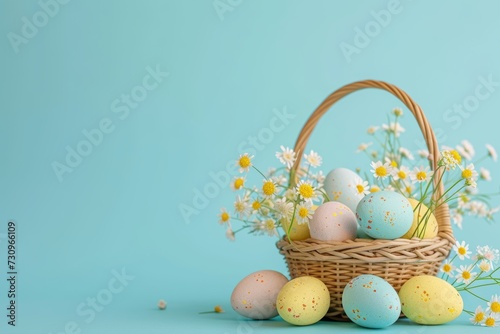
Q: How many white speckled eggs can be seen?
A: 1